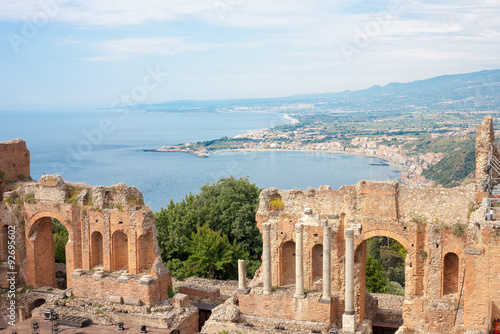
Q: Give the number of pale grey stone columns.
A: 5